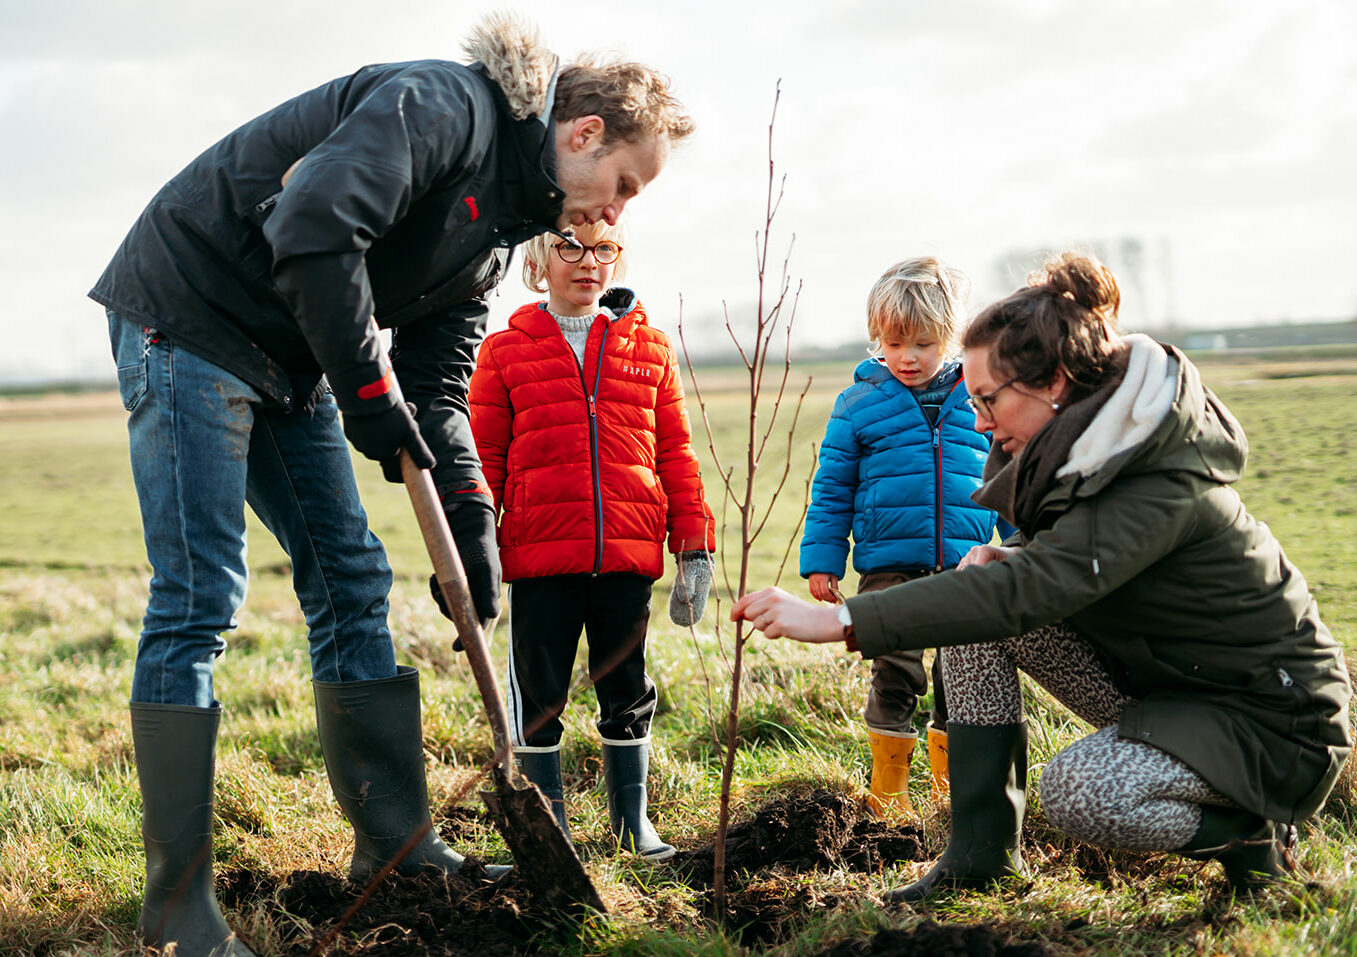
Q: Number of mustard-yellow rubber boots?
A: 2